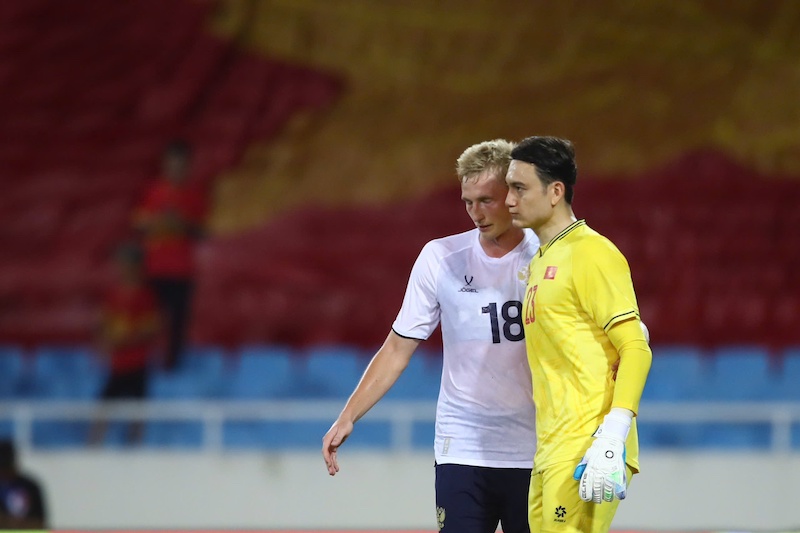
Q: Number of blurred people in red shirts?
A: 2